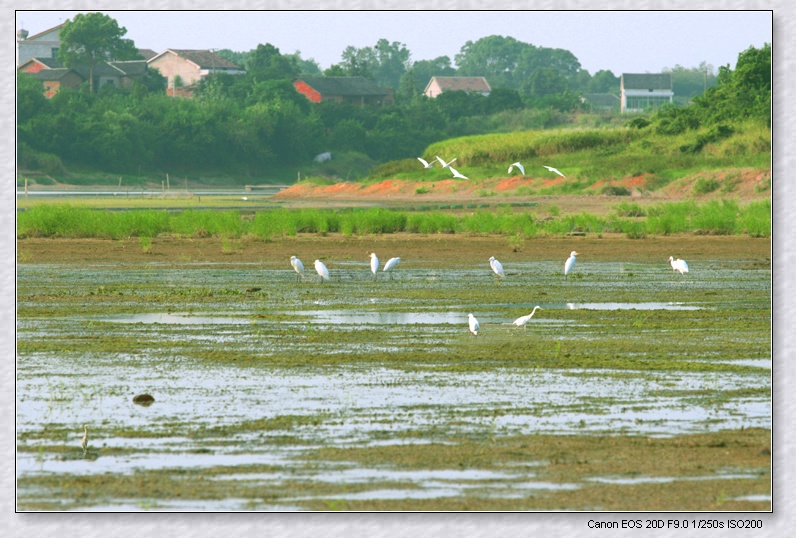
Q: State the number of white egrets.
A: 14